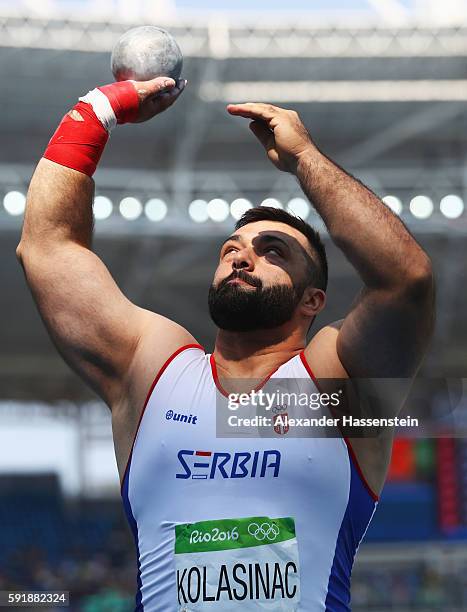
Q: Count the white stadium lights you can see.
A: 12